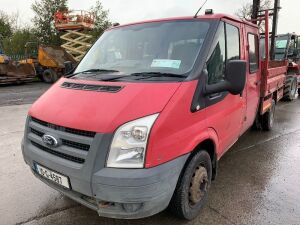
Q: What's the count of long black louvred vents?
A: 1